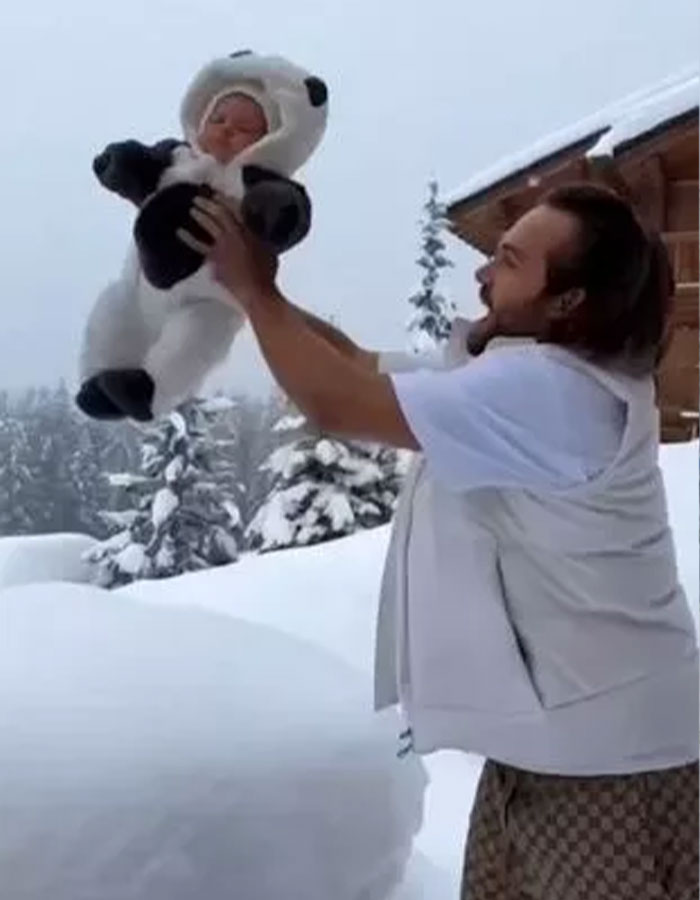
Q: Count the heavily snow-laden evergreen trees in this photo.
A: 3